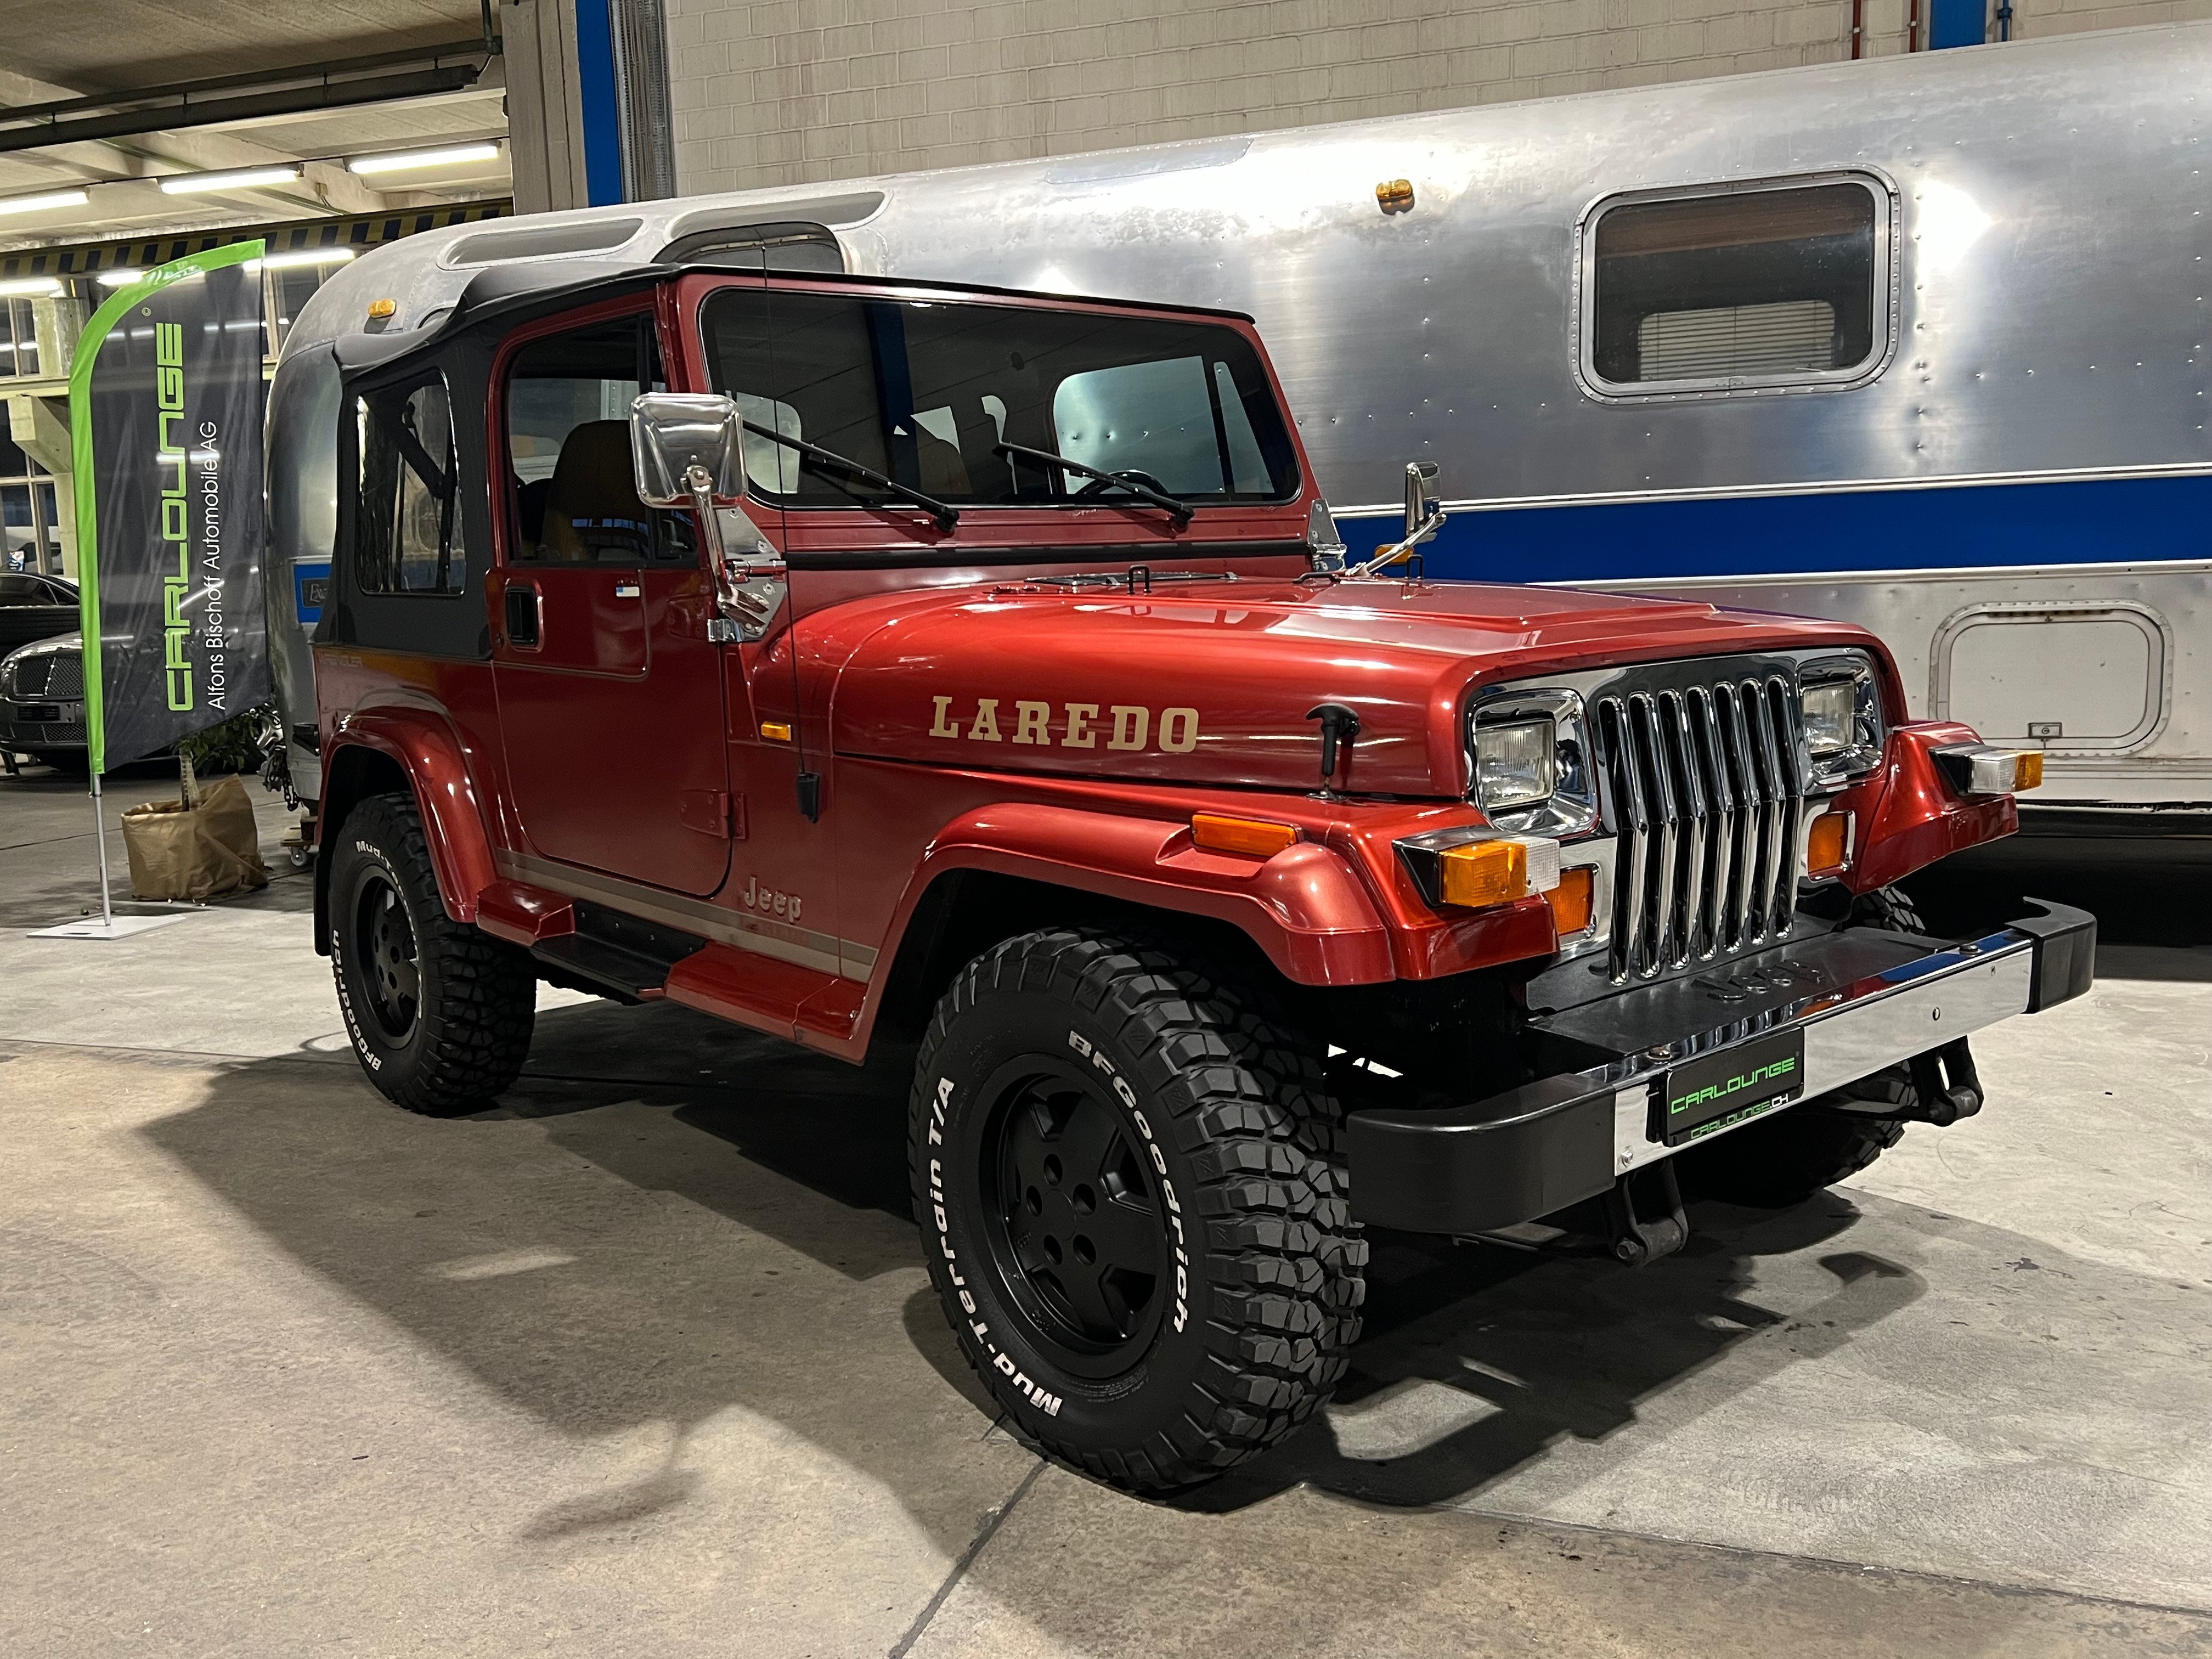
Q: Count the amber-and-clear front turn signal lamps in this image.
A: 2